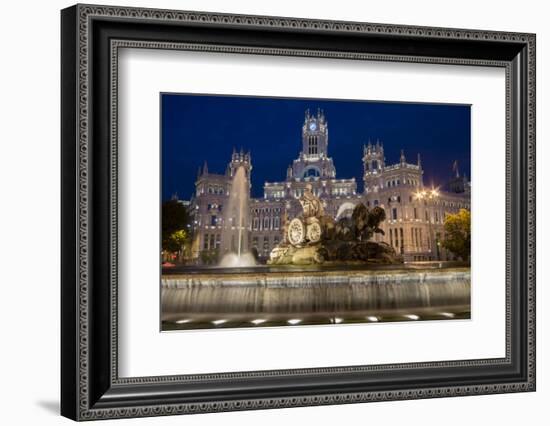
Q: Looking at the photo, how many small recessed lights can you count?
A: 8